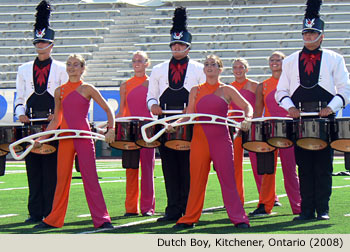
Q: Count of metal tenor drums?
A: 10